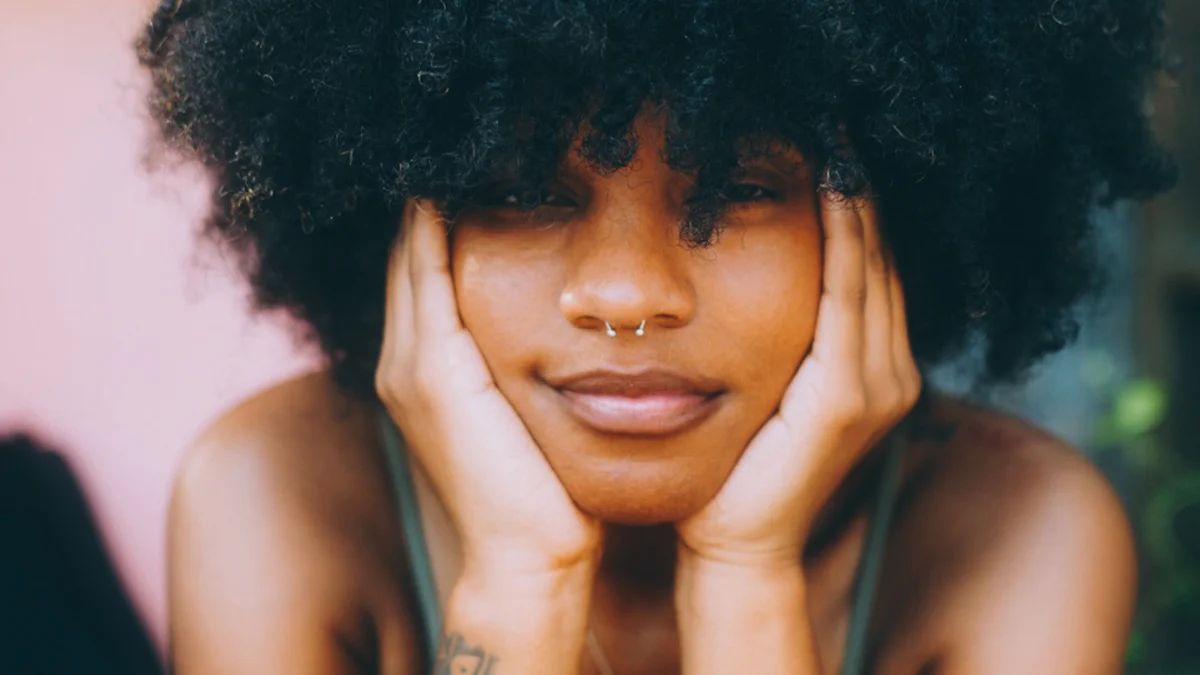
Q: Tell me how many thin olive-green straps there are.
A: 2